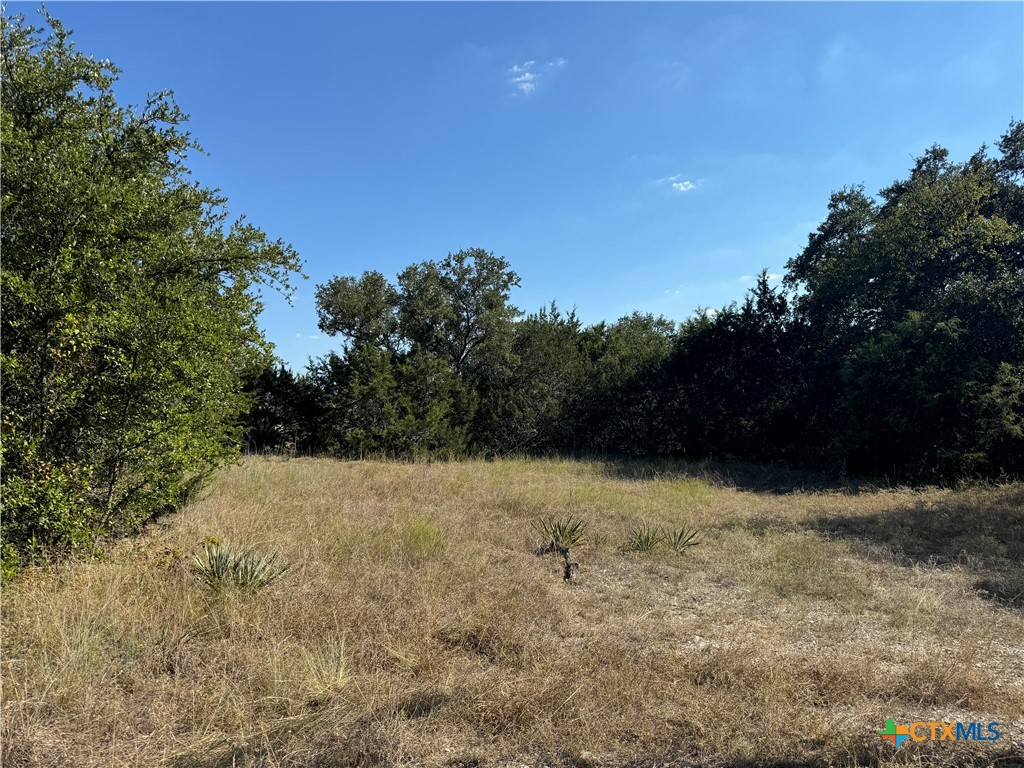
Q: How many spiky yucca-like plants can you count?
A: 4